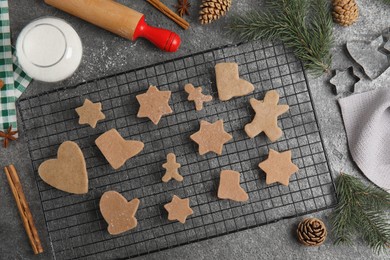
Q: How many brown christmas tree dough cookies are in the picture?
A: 0